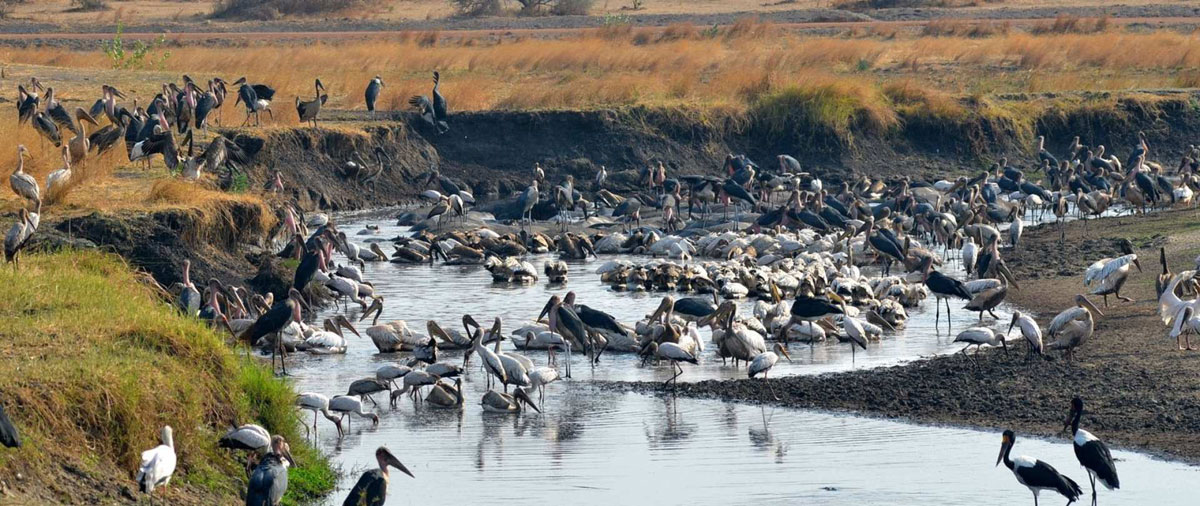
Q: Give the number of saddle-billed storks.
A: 2